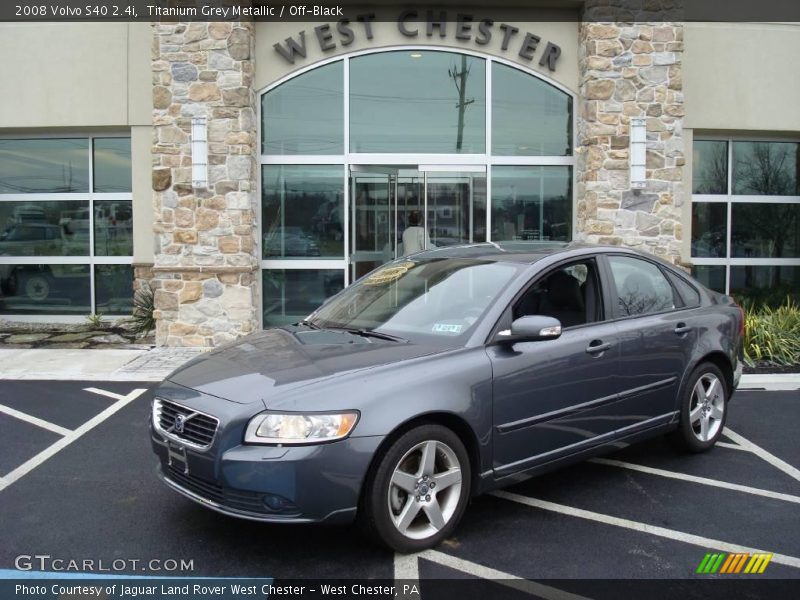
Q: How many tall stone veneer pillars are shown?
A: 2